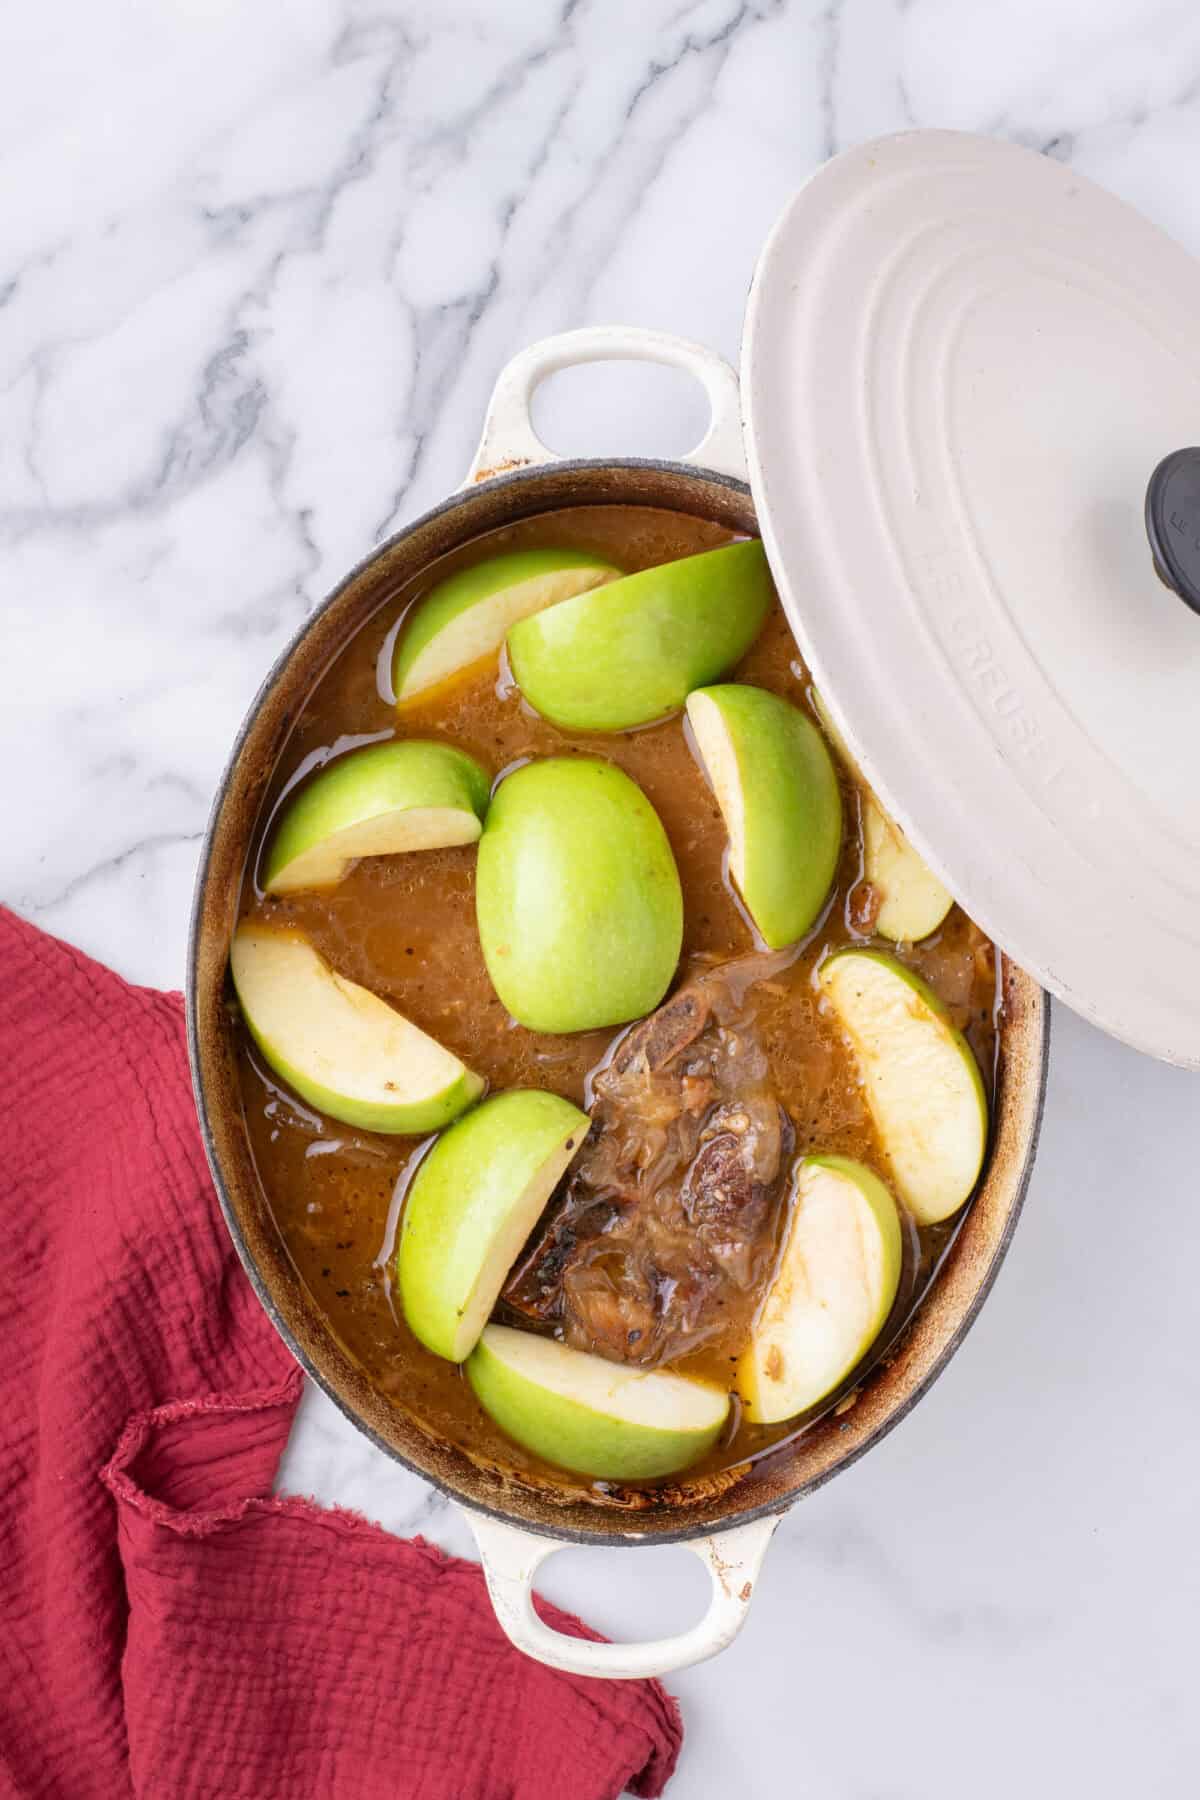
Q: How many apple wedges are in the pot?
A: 11